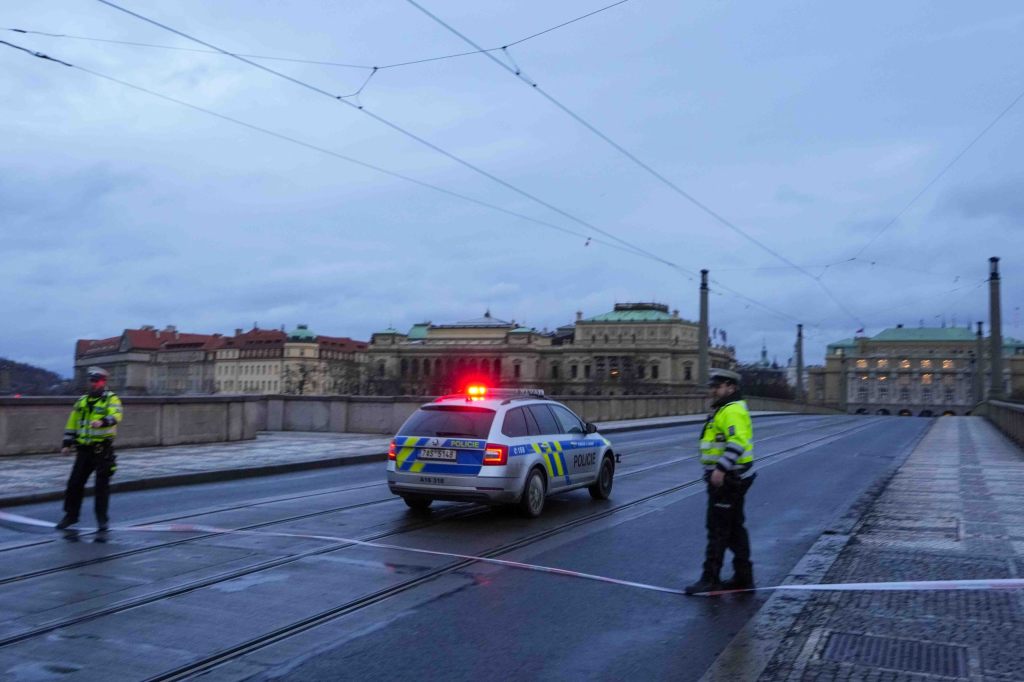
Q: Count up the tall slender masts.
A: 4